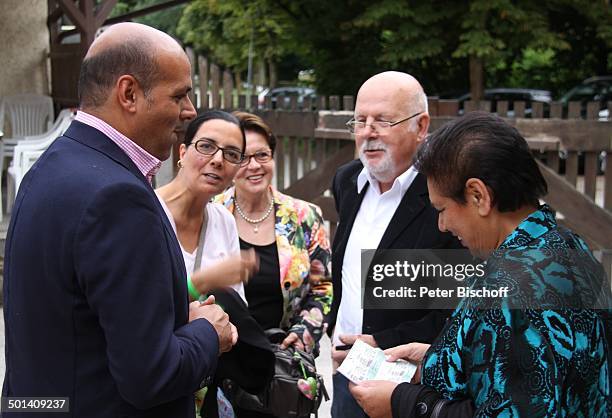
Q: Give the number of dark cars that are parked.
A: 2